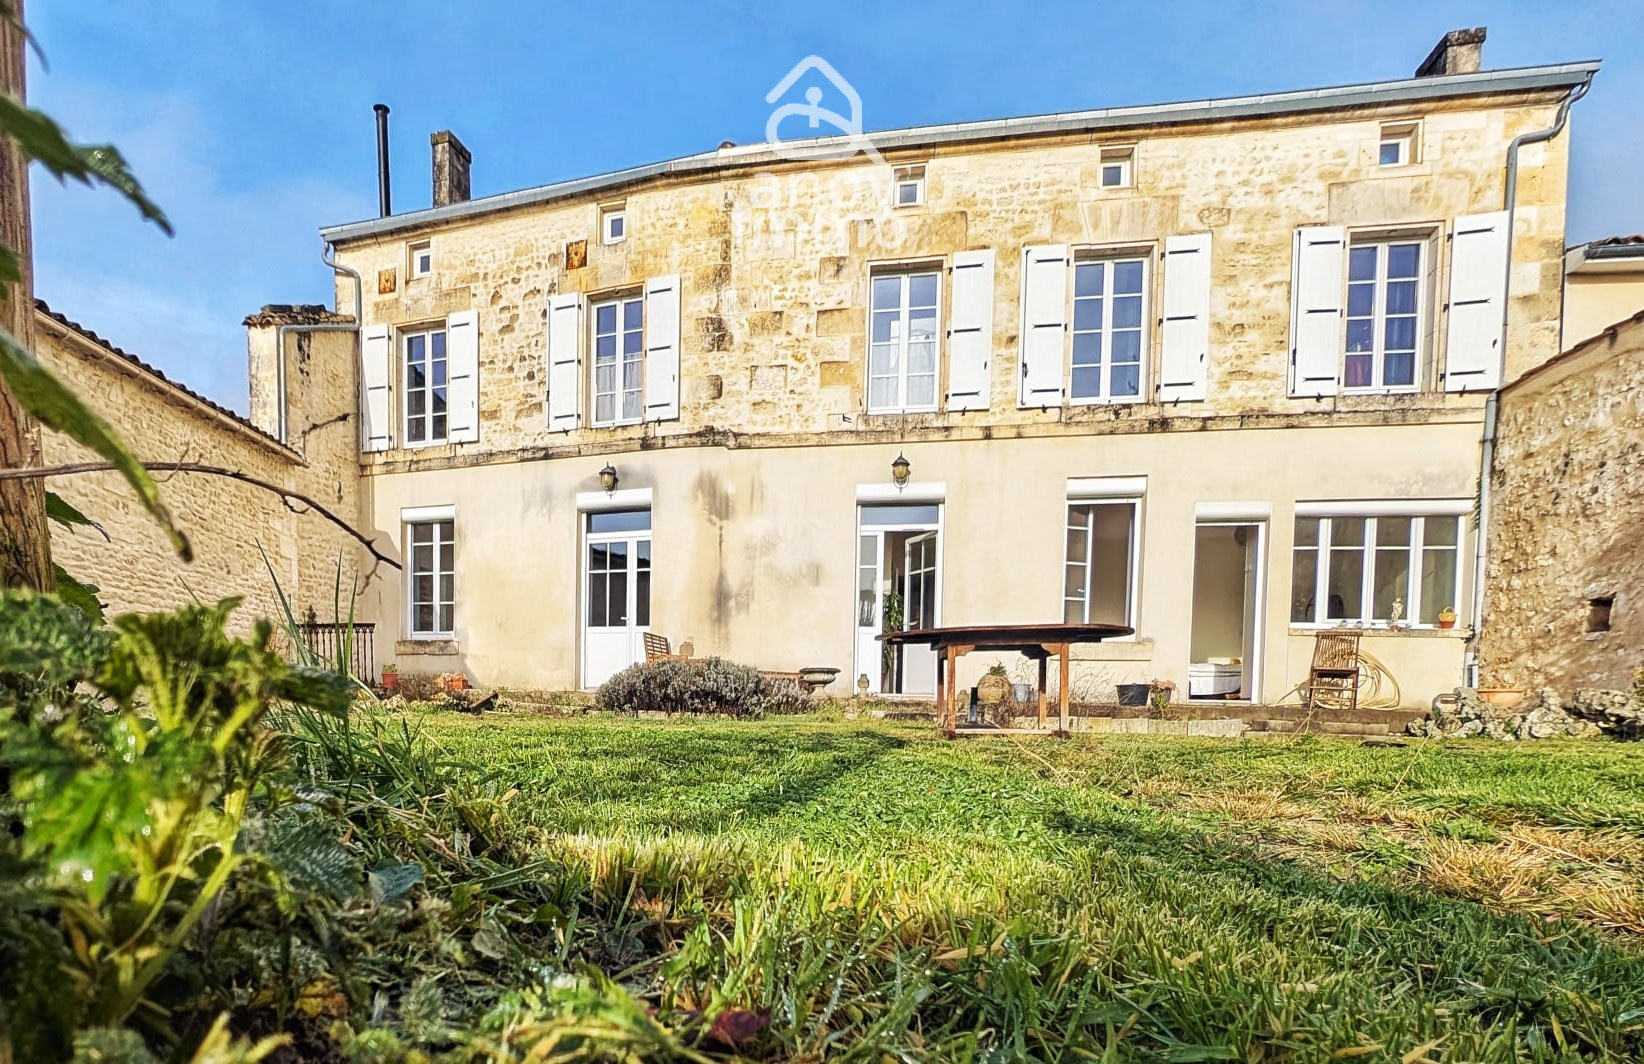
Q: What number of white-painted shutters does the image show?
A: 9